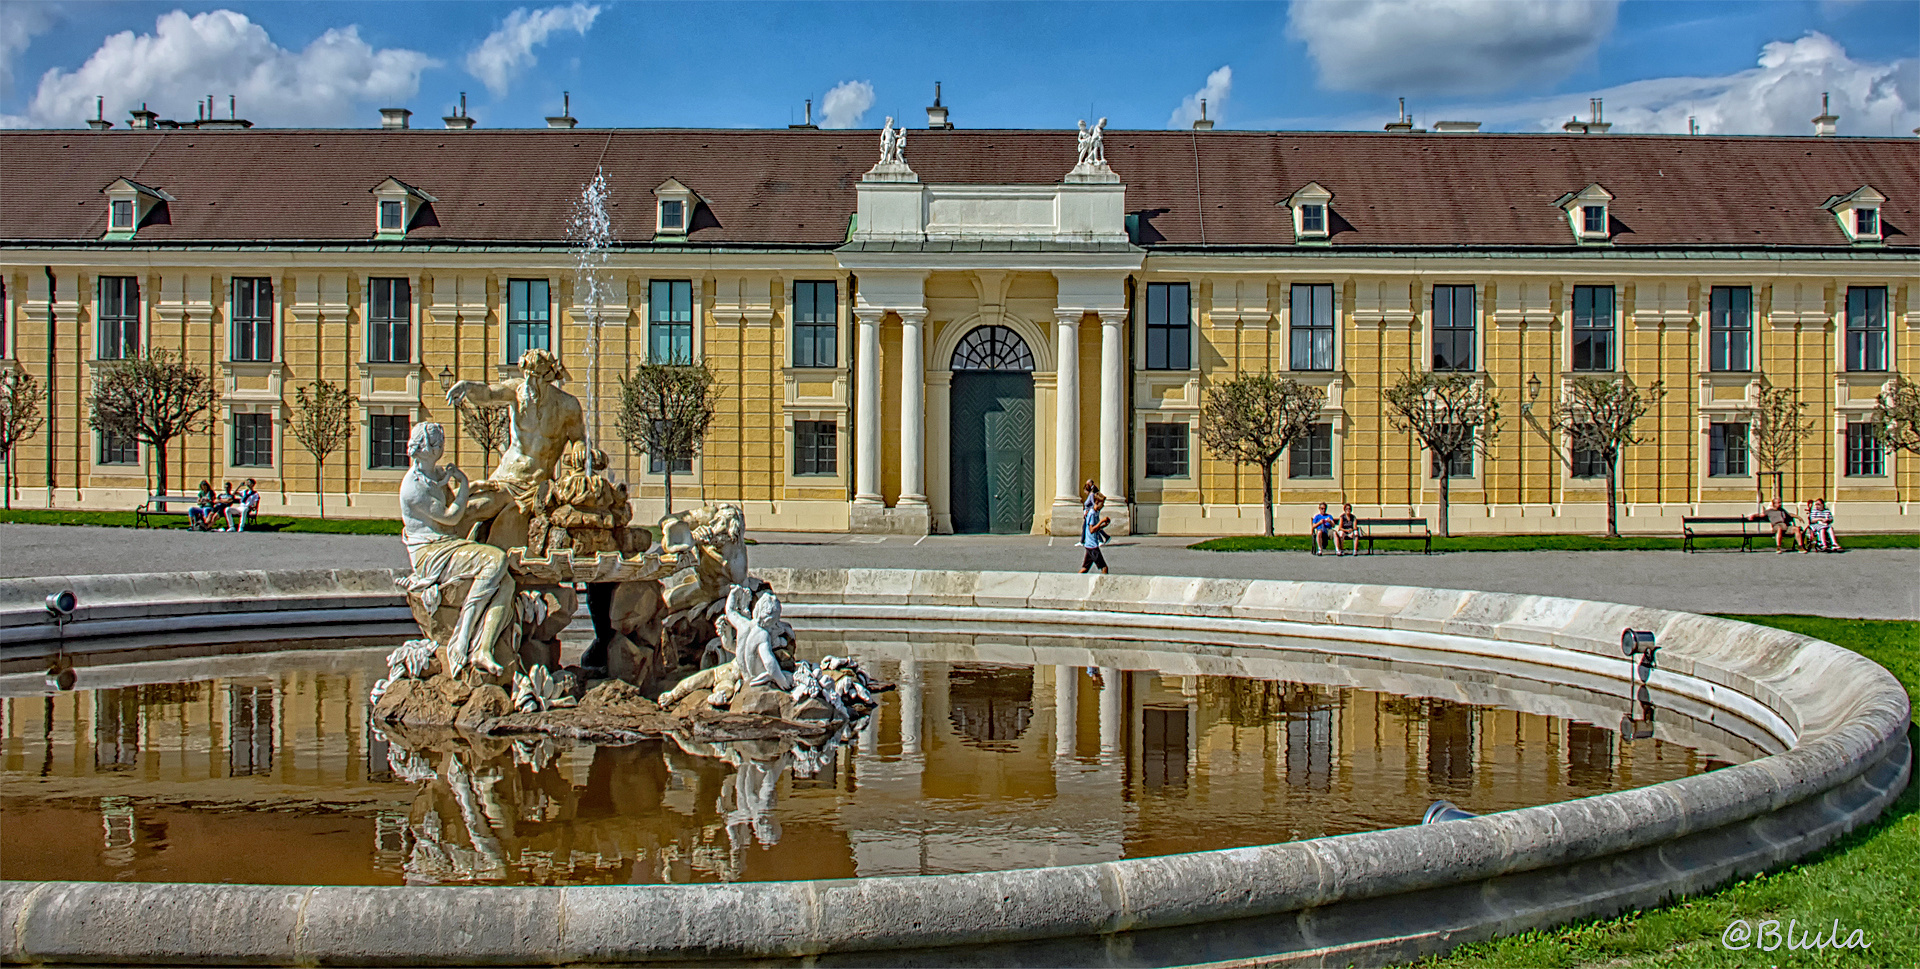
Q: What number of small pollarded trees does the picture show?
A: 10